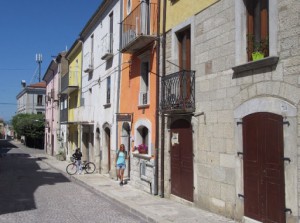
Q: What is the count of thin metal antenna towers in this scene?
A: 1